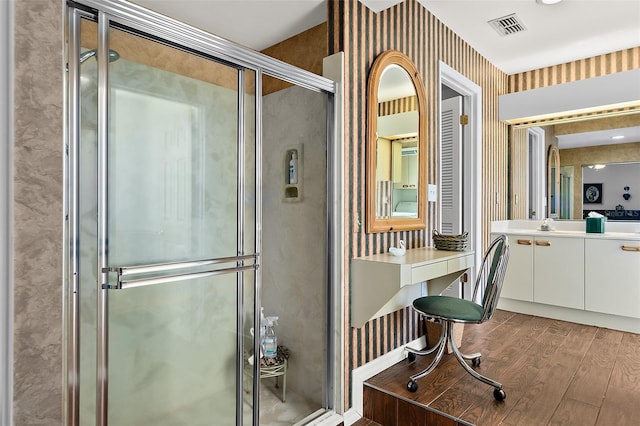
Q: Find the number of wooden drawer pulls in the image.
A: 3